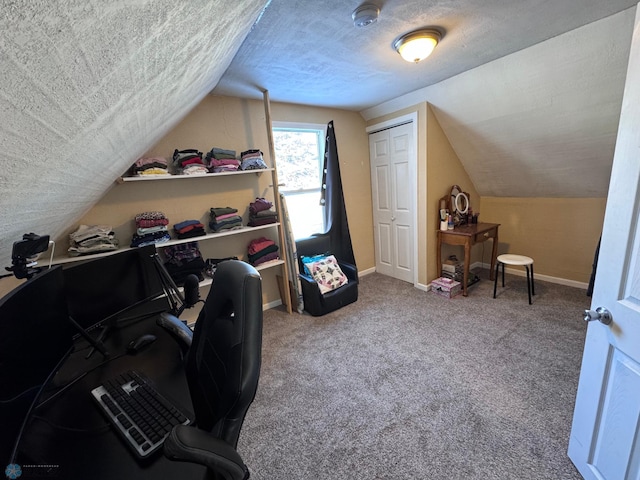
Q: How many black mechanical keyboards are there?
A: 1